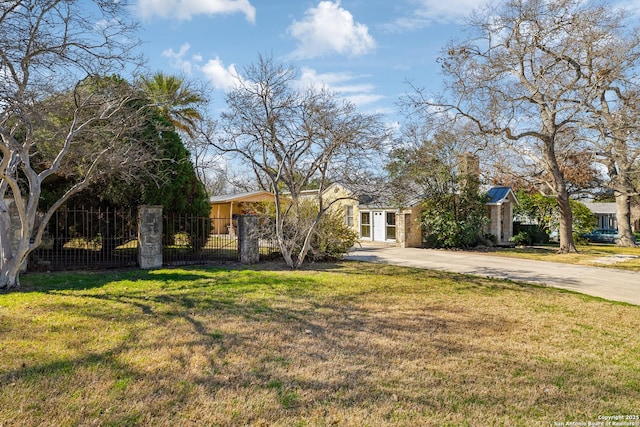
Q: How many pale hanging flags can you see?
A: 0